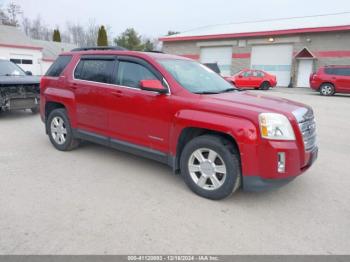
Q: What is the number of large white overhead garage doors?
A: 2